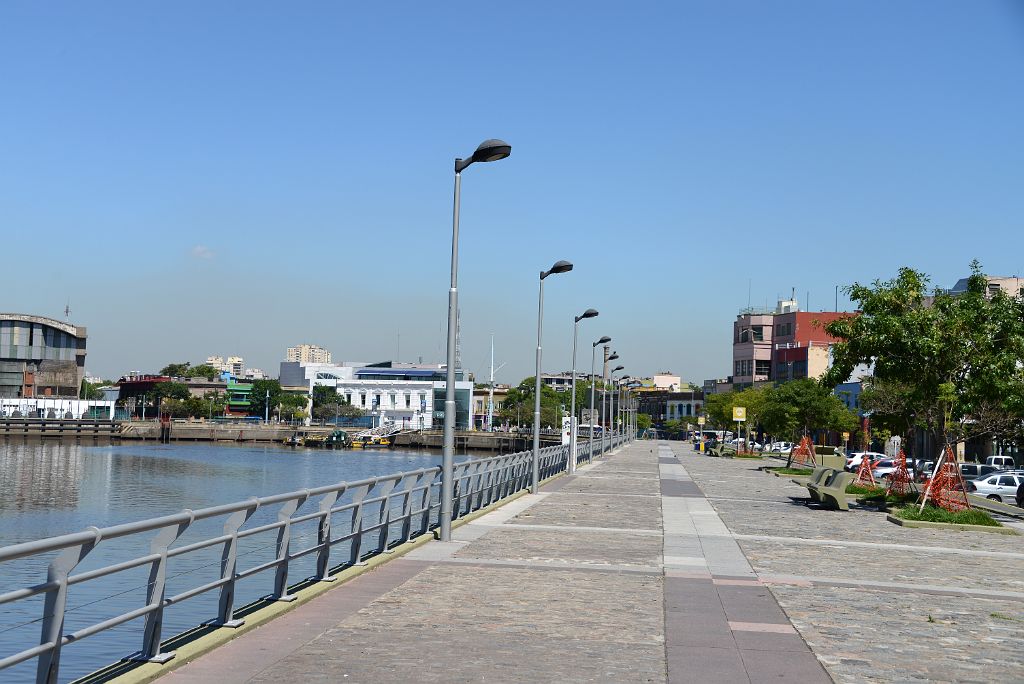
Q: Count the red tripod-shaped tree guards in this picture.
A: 4